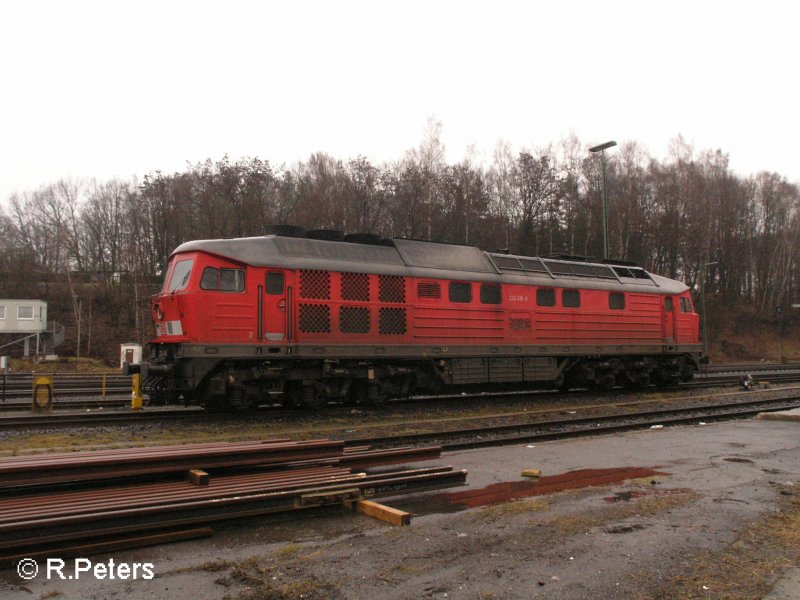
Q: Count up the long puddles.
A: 1